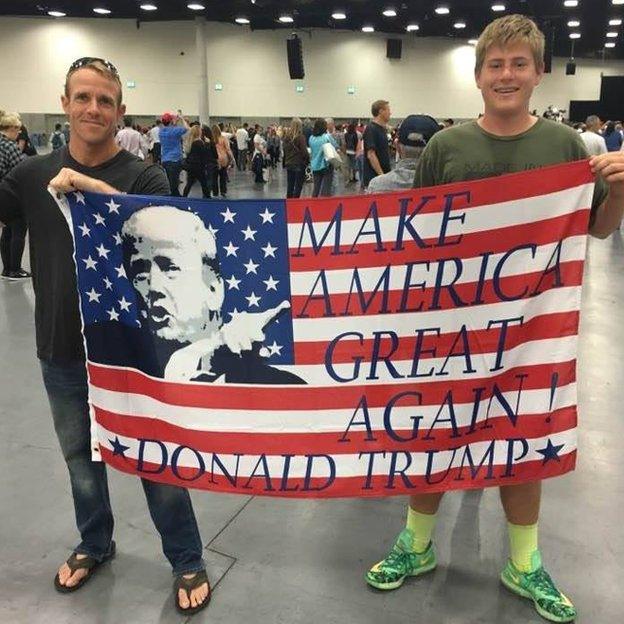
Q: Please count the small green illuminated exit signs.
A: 4